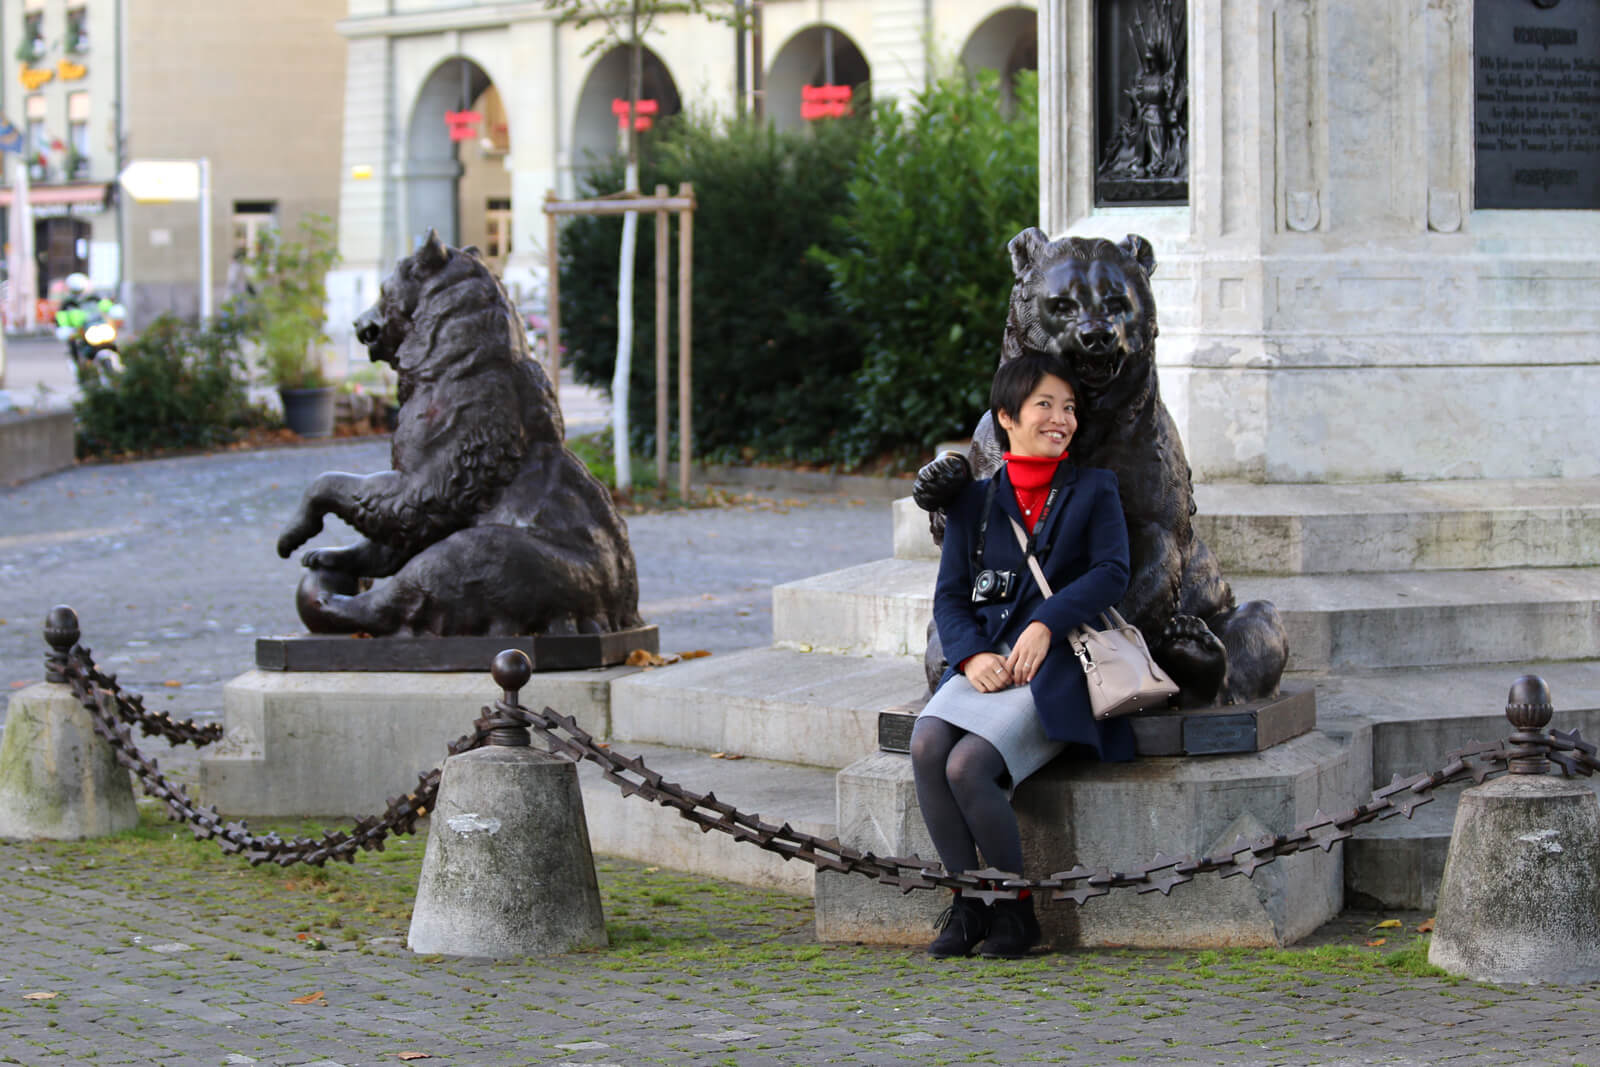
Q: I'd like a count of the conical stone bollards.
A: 3